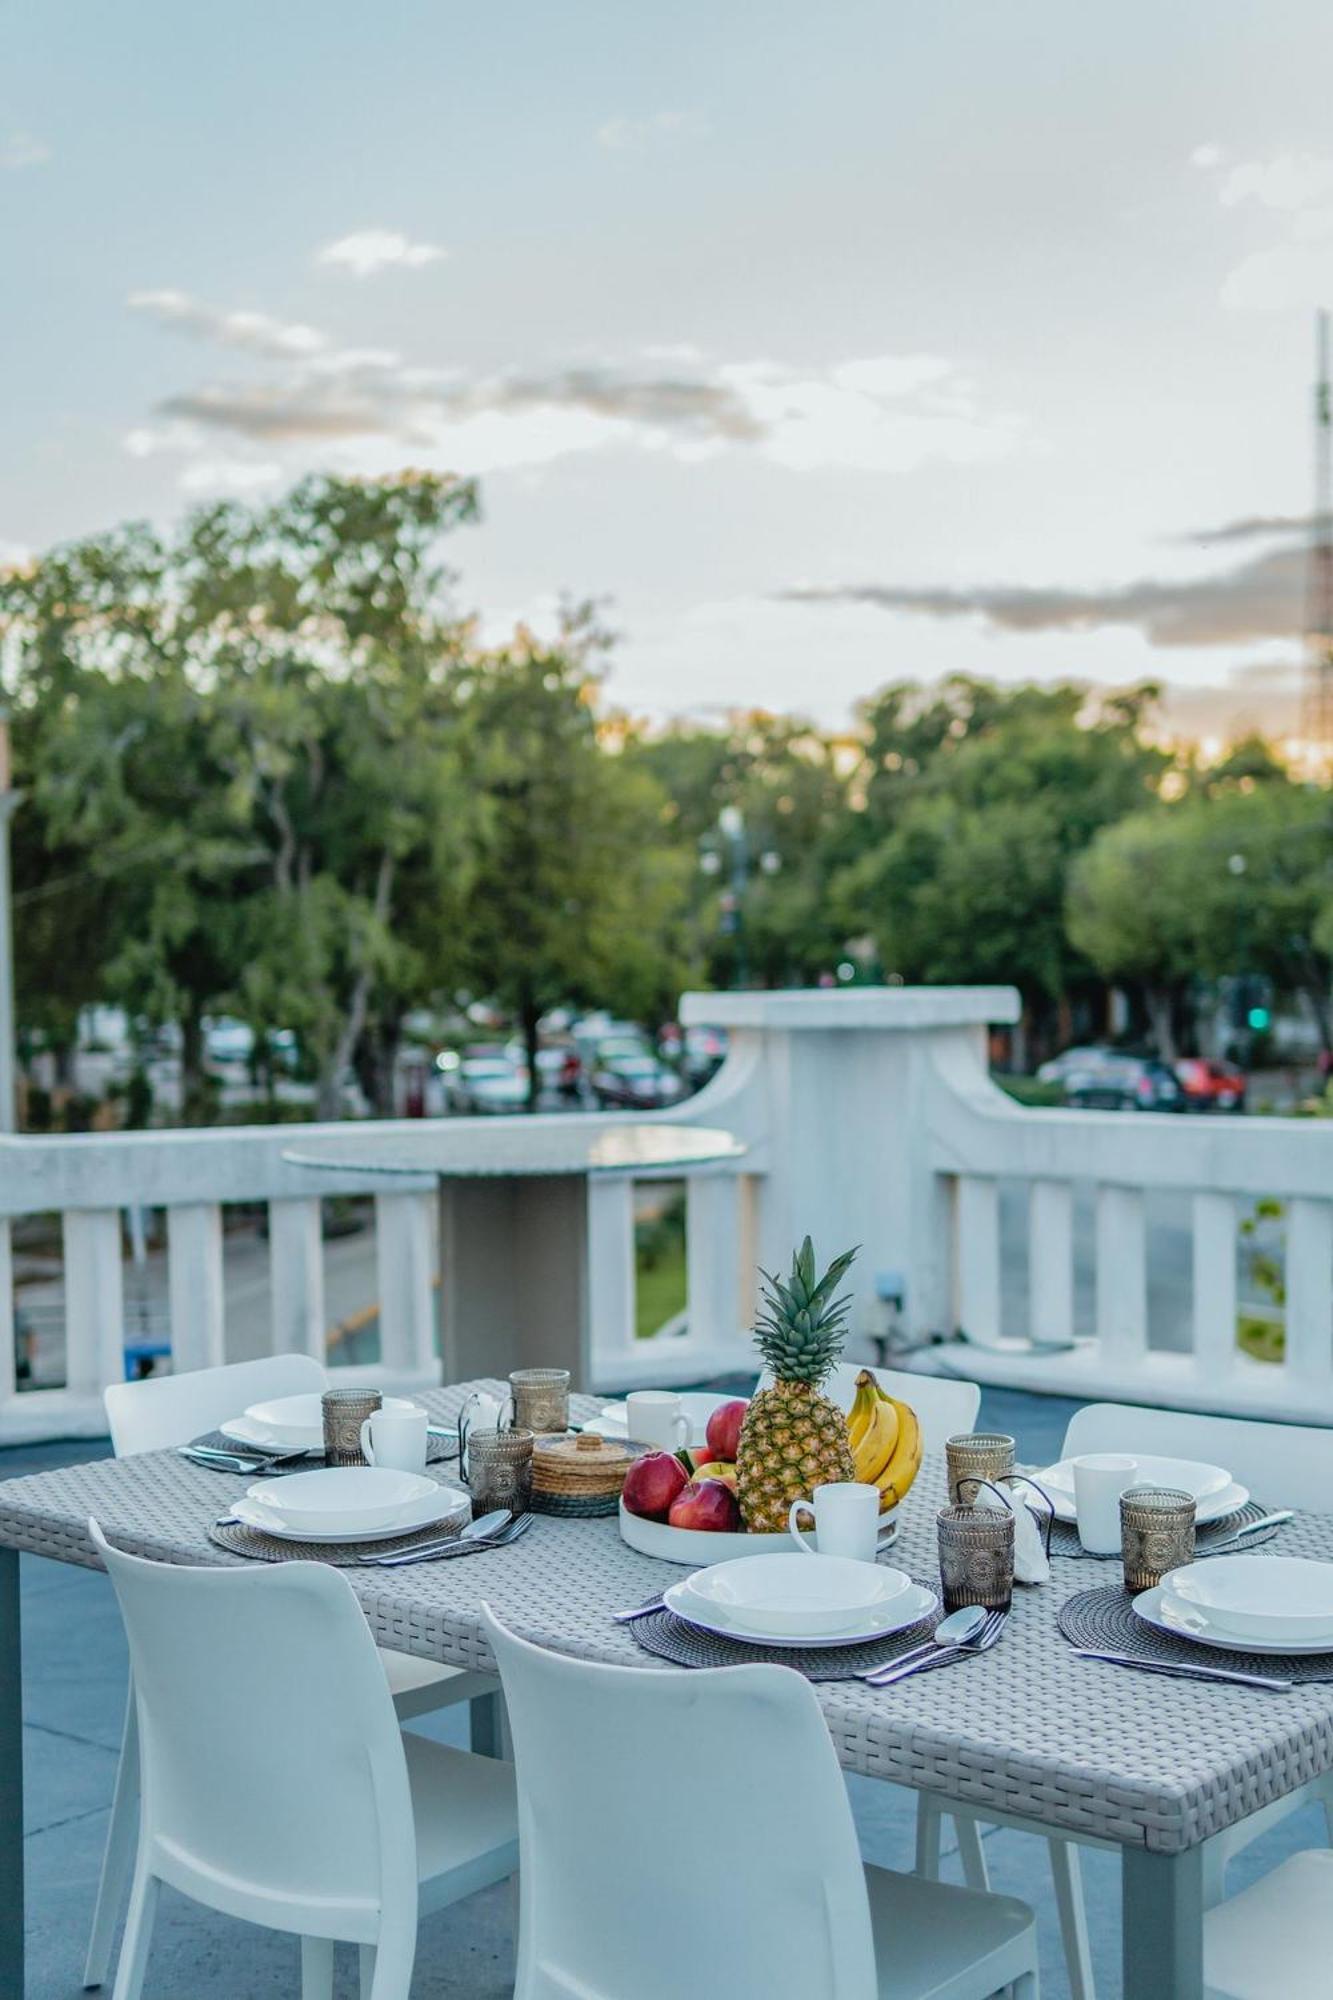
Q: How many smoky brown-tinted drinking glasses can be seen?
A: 6